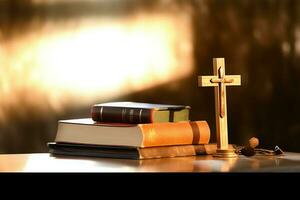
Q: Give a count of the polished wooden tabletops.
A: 1